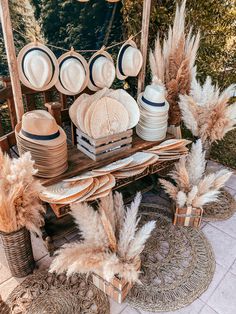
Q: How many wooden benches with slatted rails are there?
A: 1